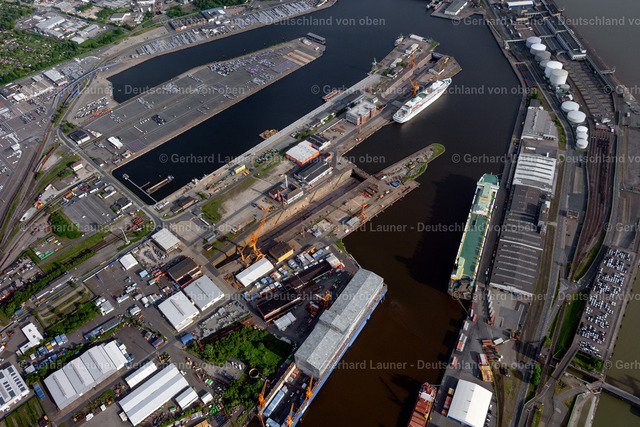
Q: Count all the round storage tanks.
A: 12